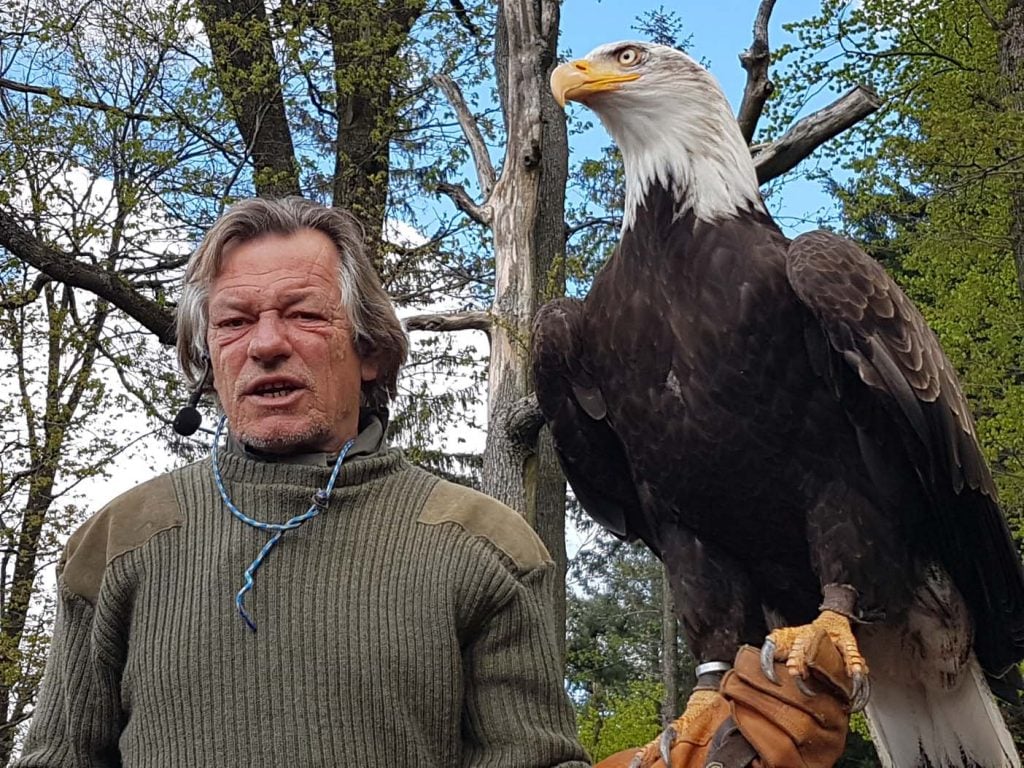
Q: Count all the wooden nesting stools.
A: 0